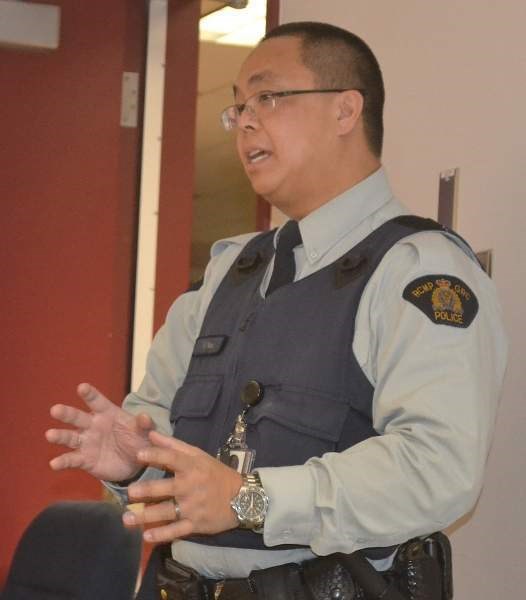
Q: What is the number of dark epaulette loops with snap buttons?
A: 2